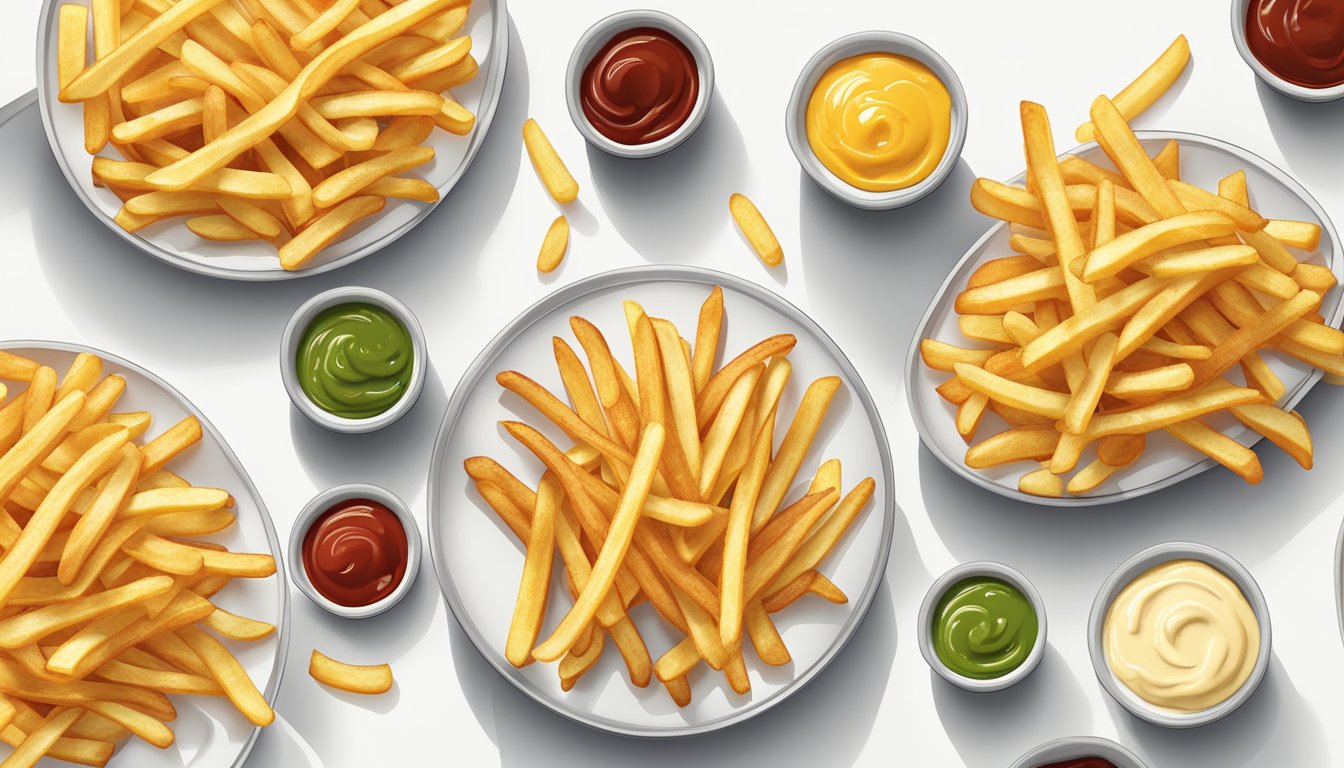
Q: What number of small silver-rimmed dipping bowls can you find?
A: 8